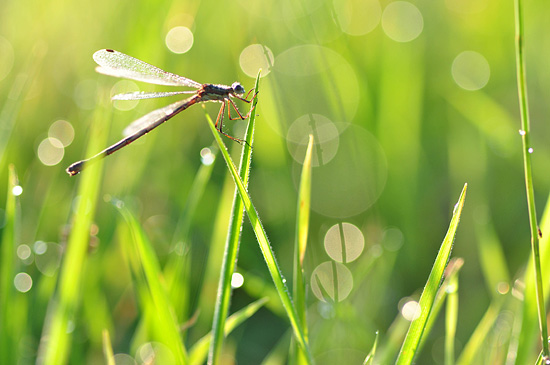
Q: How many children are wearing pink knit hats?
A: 0